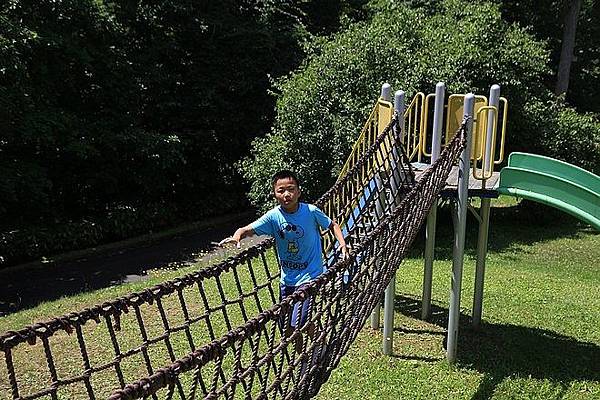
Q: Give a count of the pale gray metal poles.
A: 5